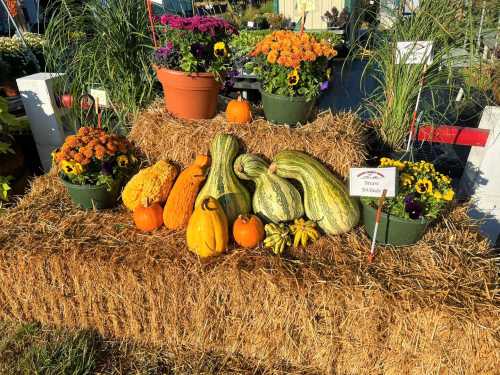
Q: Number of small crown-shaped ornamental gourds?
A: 2